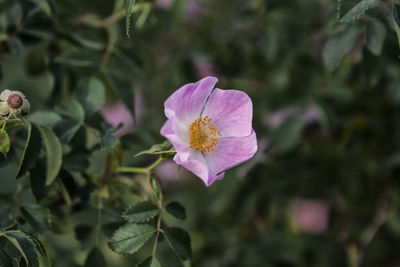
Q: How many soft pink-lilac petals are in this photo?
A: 5